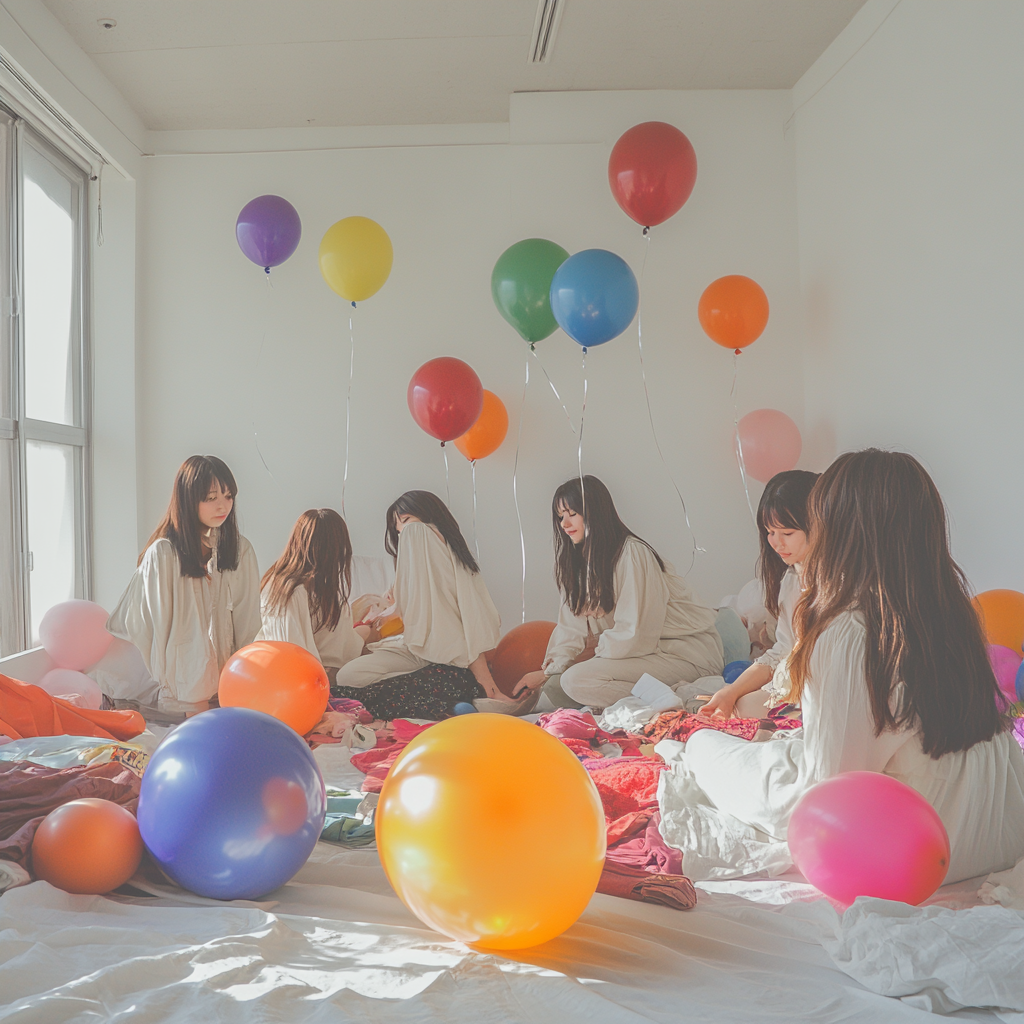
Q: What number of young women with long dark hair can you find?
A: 6